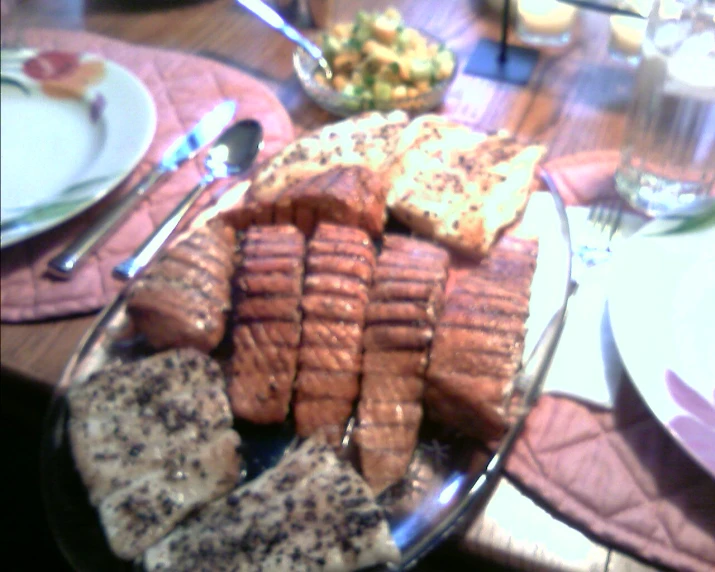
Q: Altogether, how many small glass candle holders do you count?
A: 2